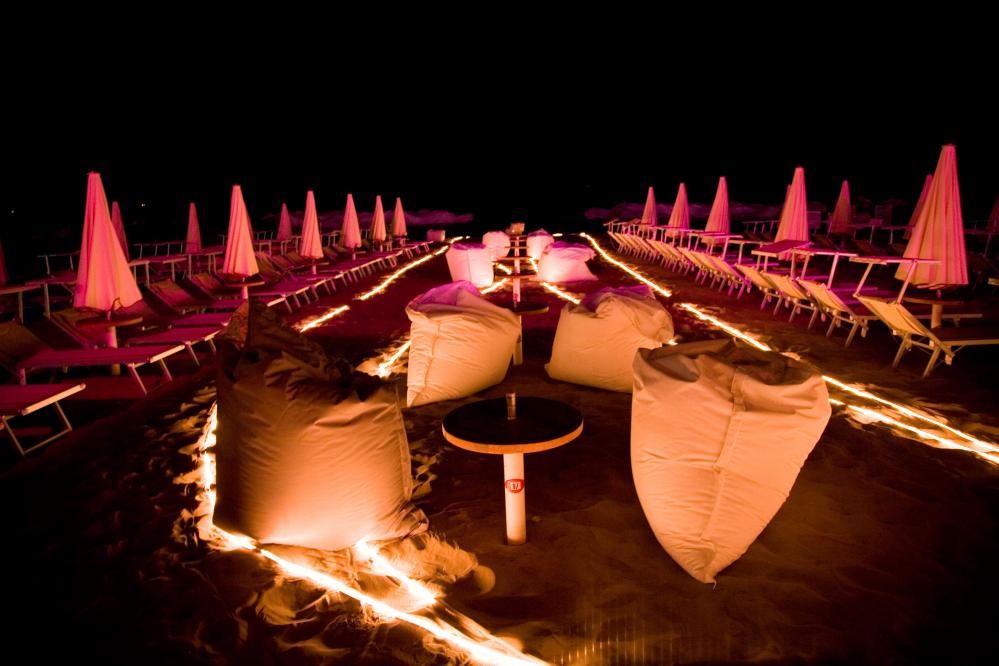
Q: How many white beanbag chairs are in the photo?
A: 8